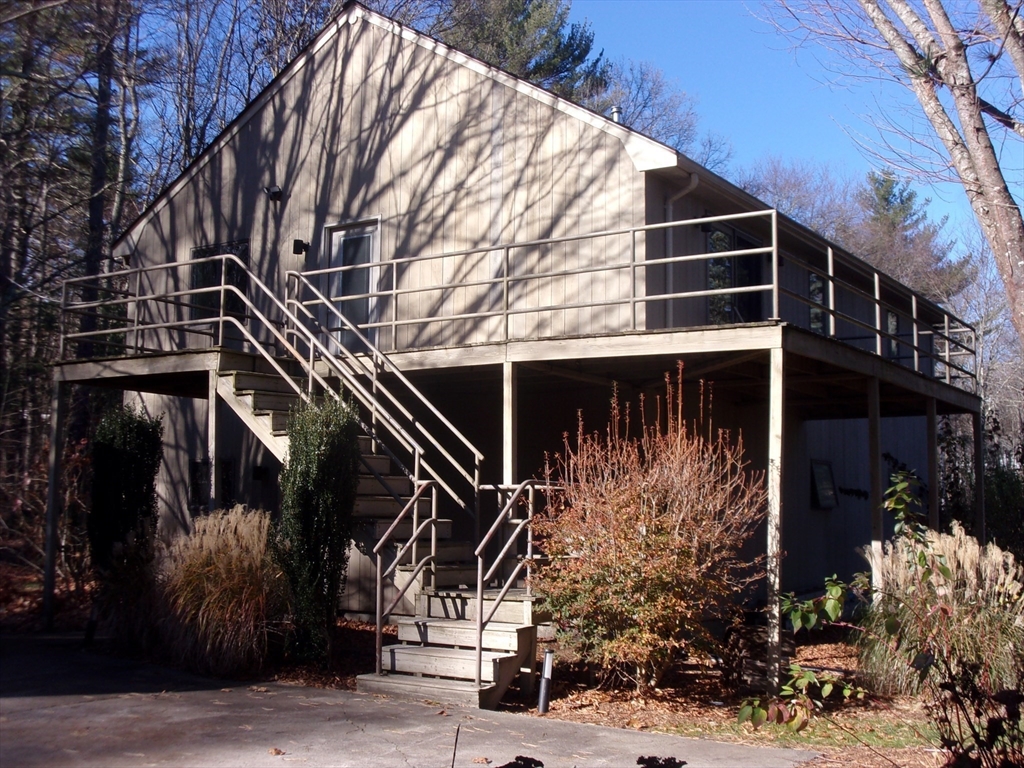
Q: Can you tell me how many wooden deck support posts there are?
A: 7